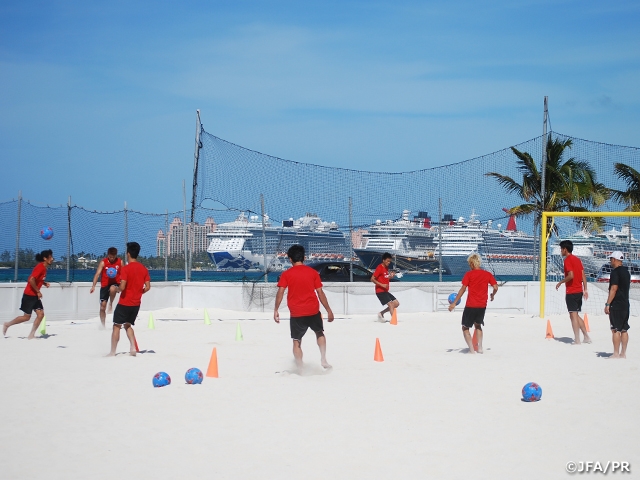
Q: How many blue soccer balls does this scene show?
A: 6